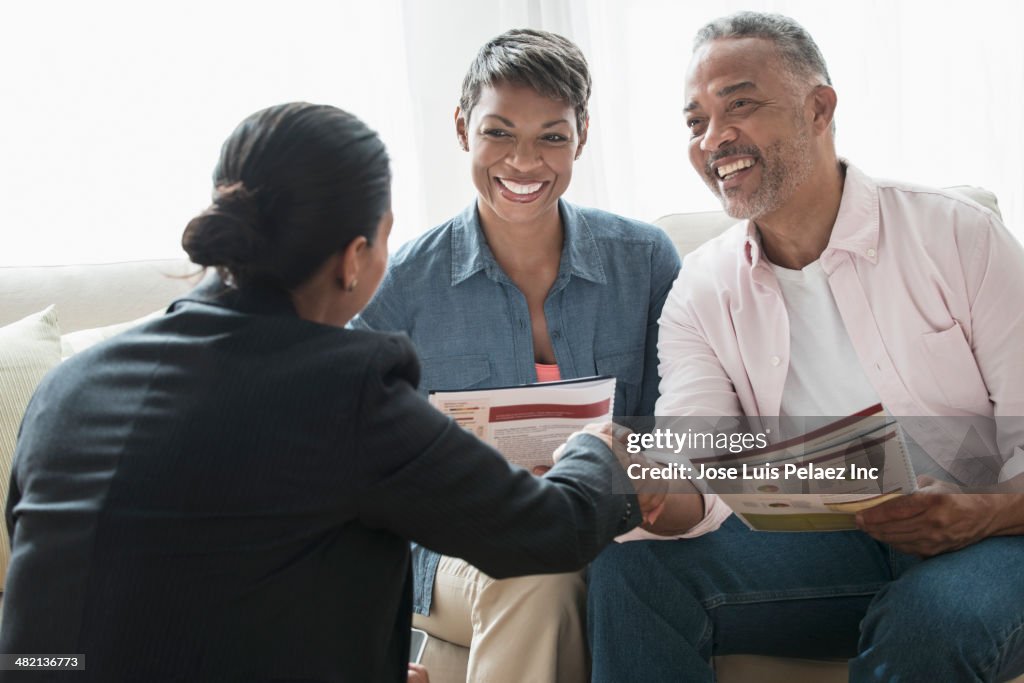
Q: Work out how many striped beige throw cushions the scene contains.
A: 1